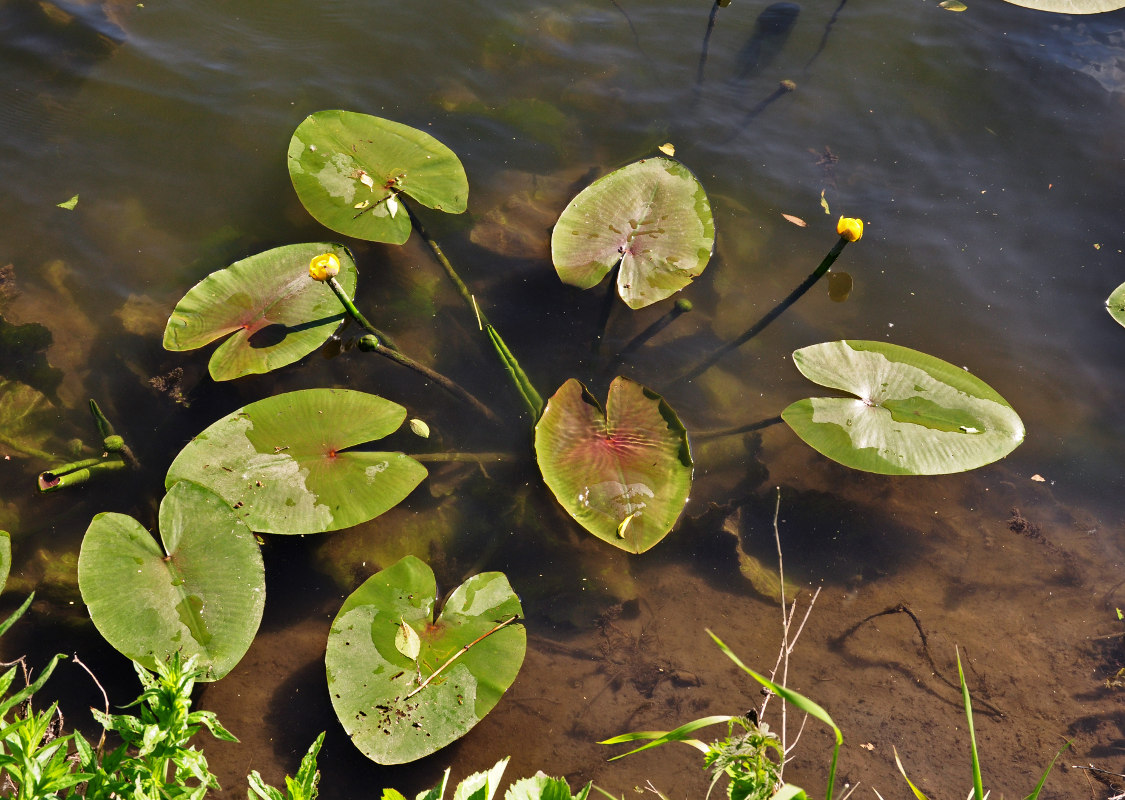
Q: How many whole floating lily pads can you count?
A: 8